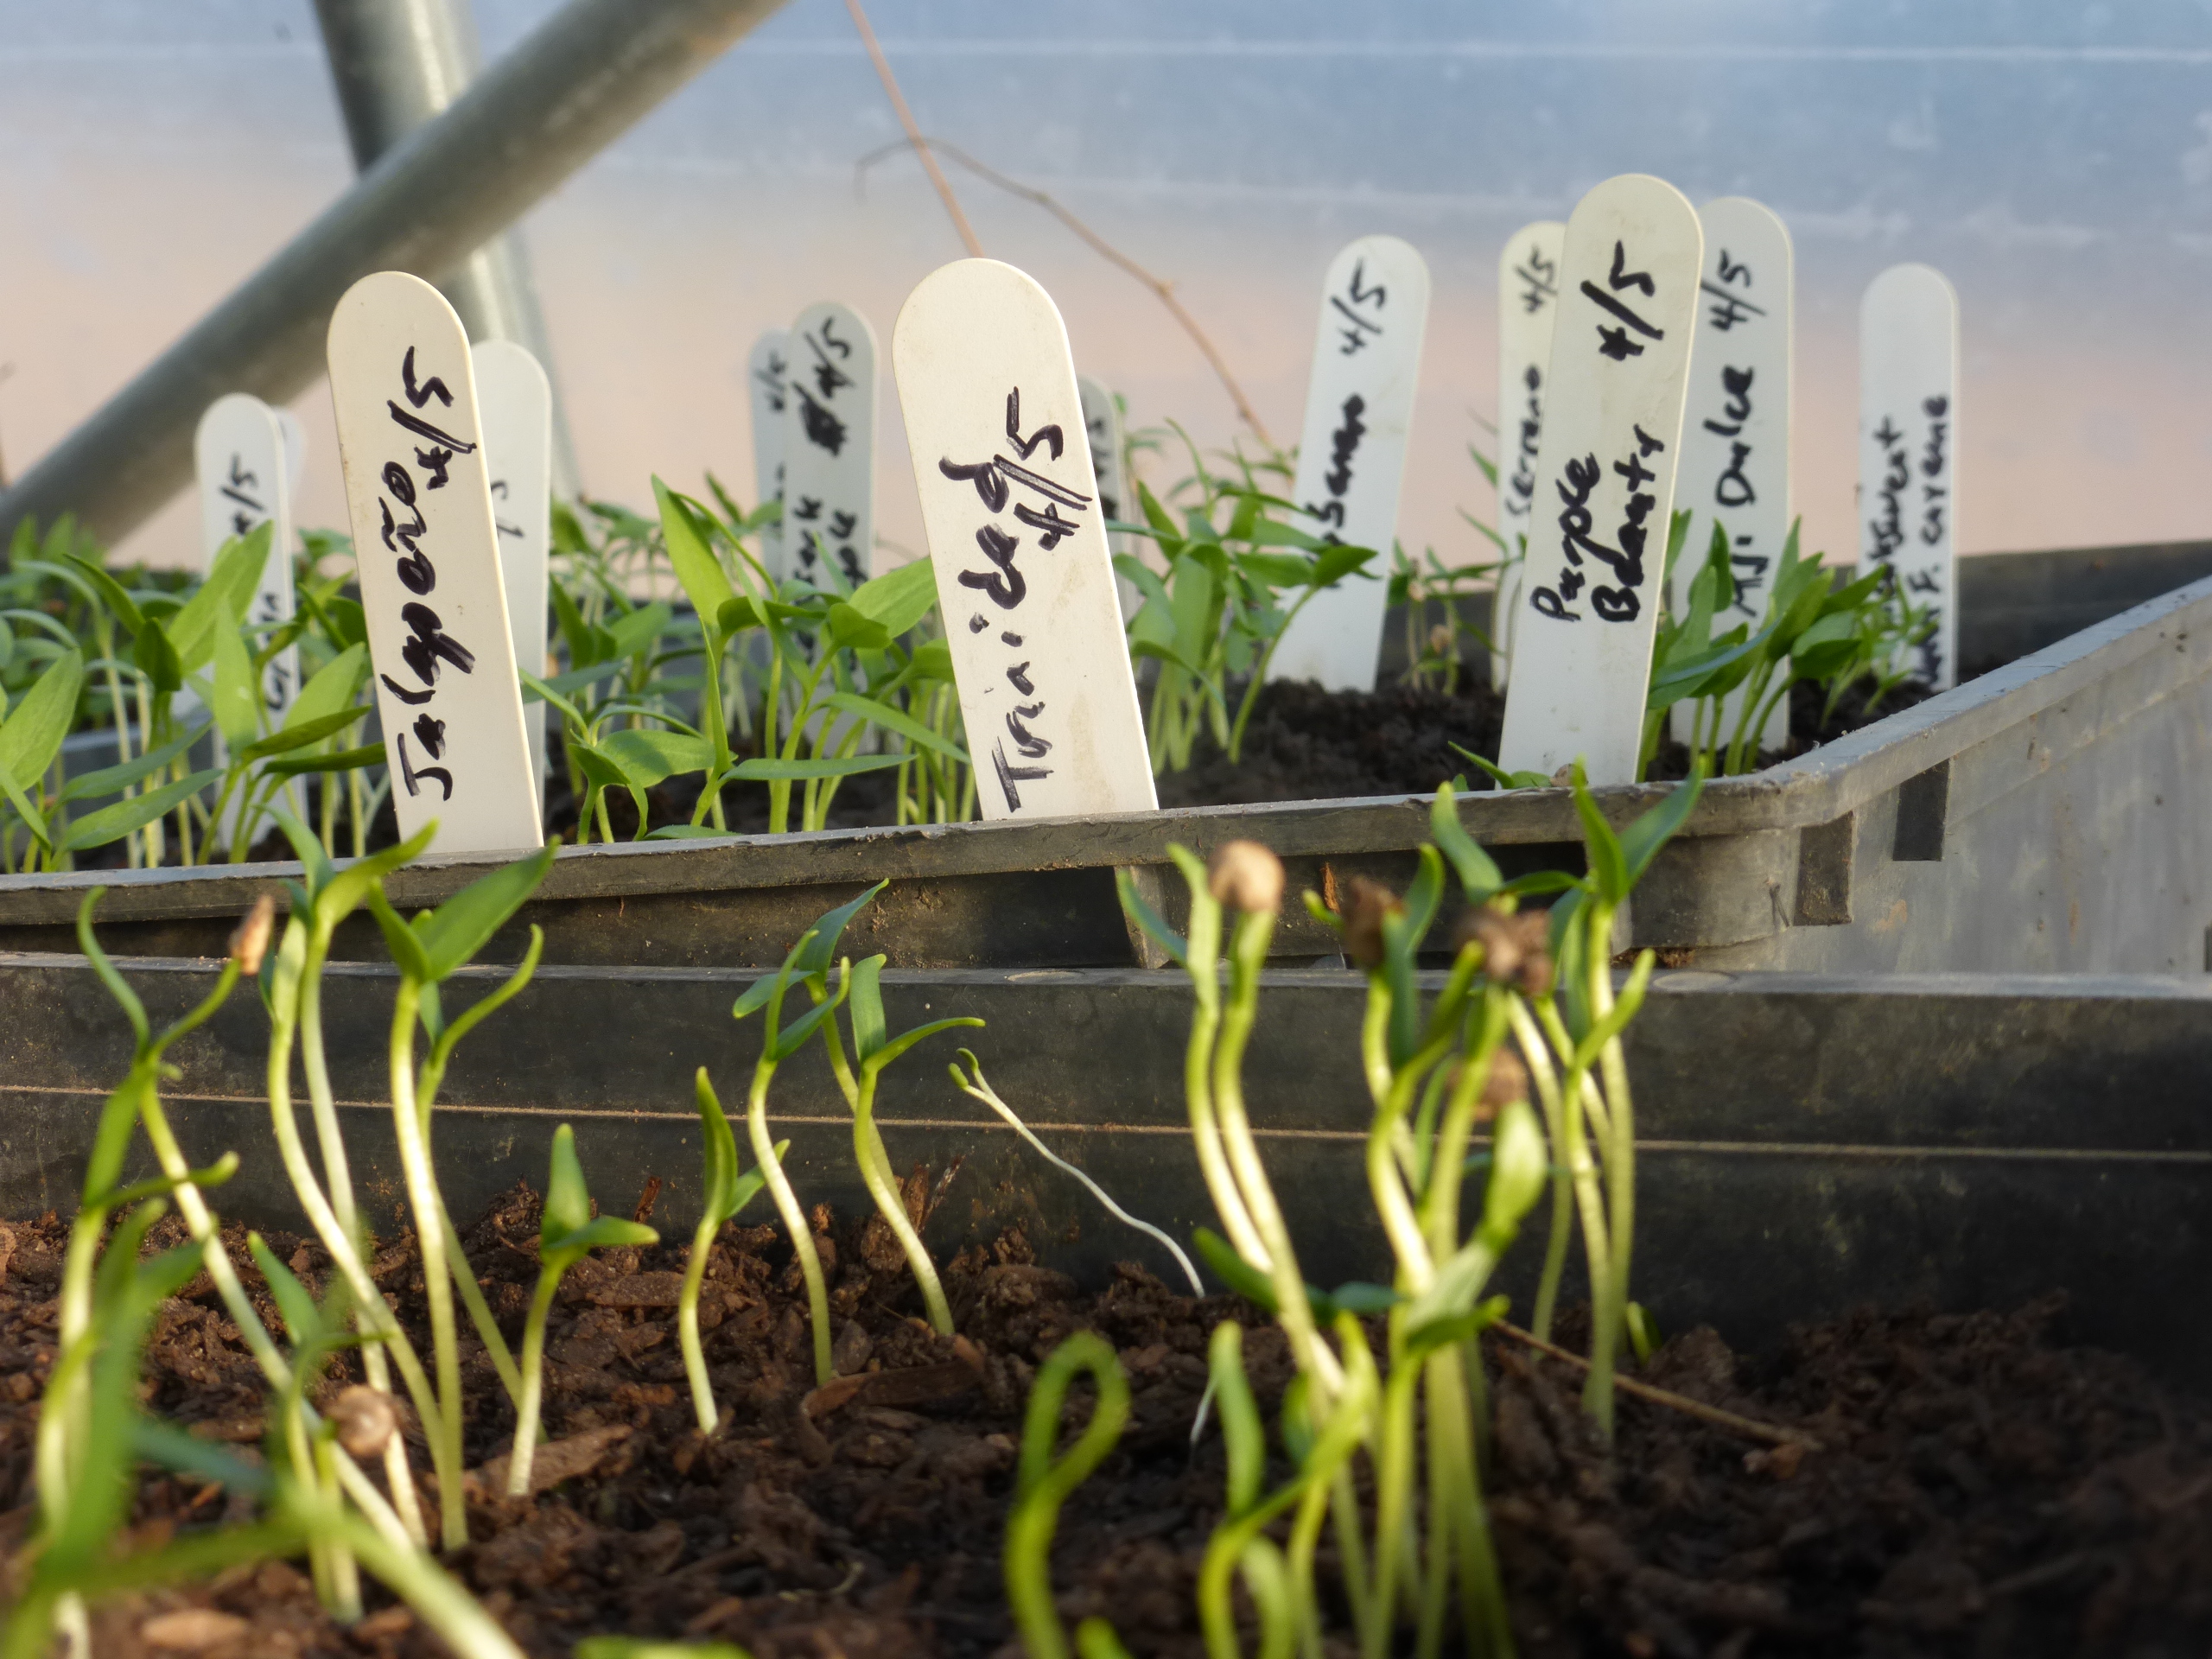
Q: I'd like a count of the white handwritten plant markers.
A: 13